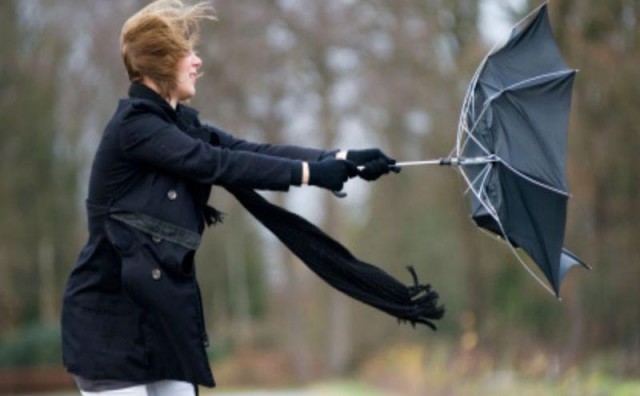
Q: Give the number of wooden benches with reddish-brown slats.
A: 0